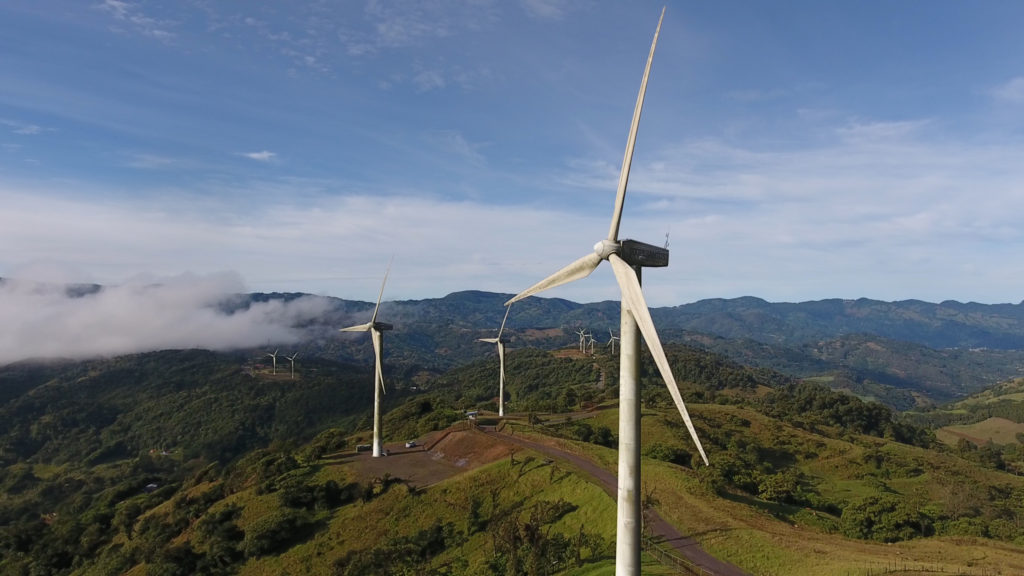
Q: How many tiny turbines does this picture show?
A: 6